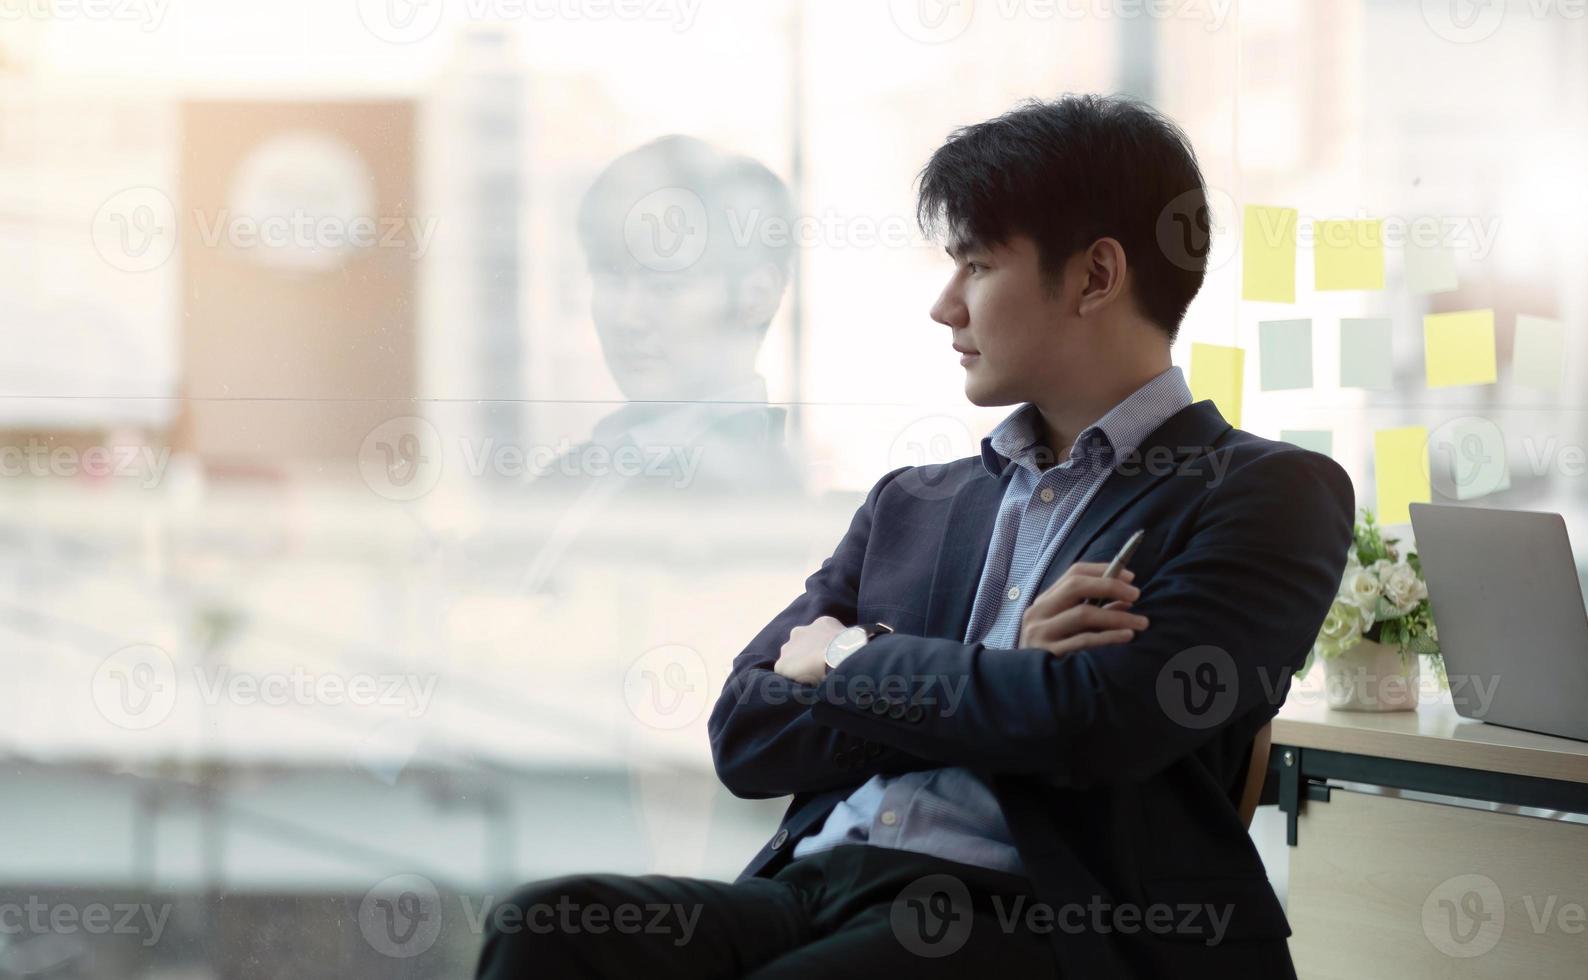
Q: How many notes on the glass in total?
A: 11